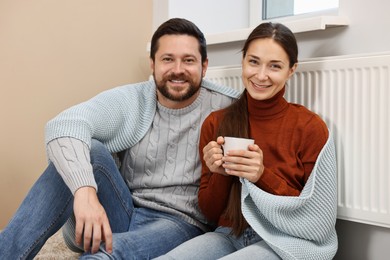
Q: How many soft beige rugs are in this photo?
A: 1